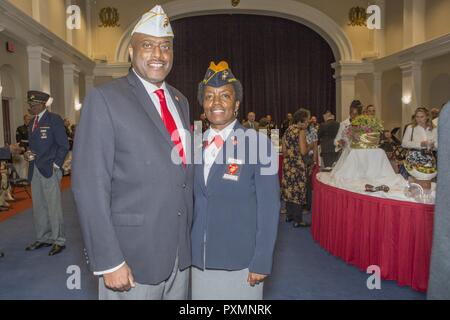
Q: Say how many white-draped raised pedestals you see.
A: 1